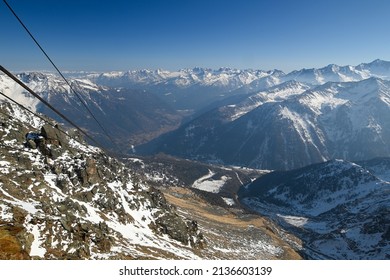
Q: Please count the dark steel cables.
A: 3